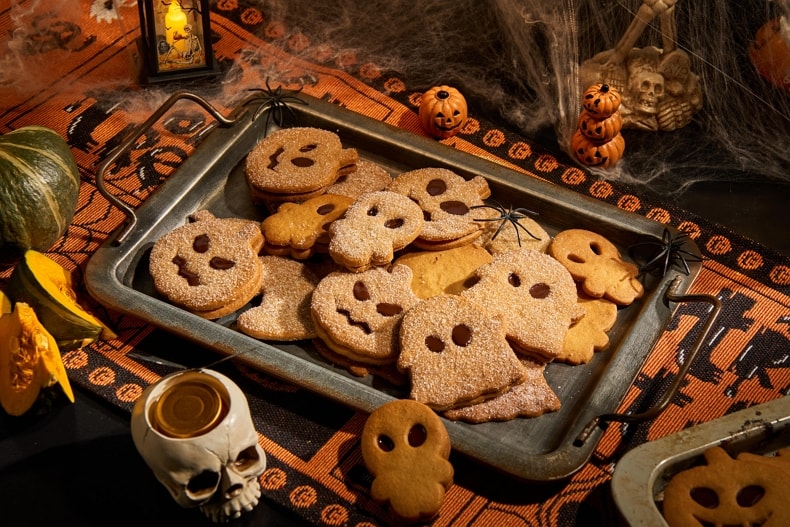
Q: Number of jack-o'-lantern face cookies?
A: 5